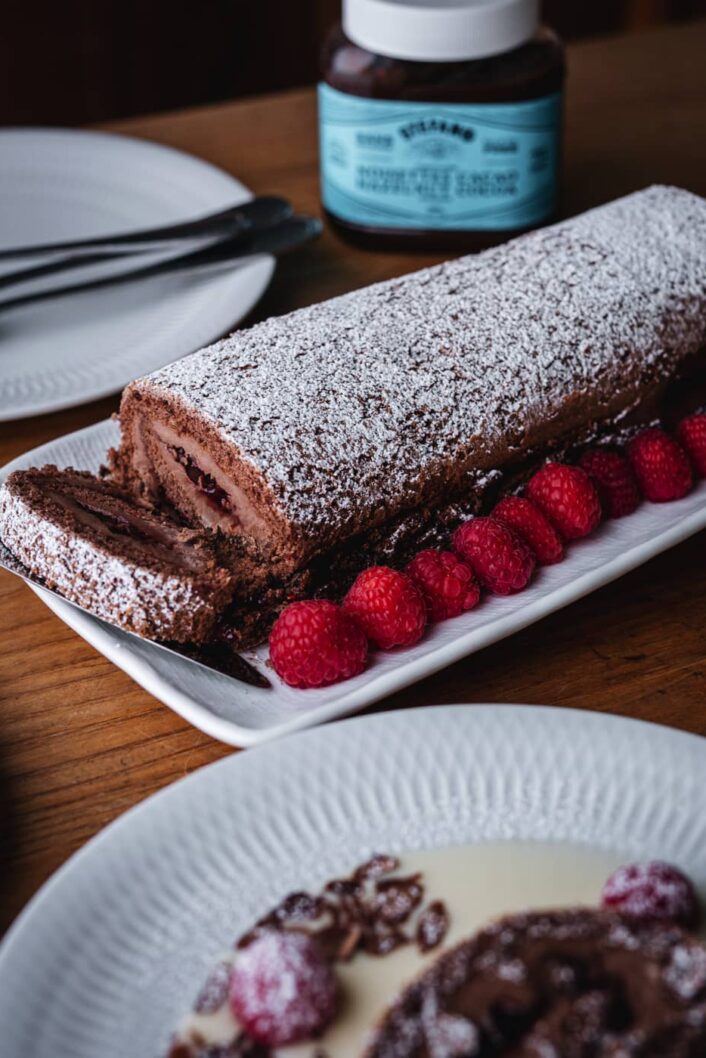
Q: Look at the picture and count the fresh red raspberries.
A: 11